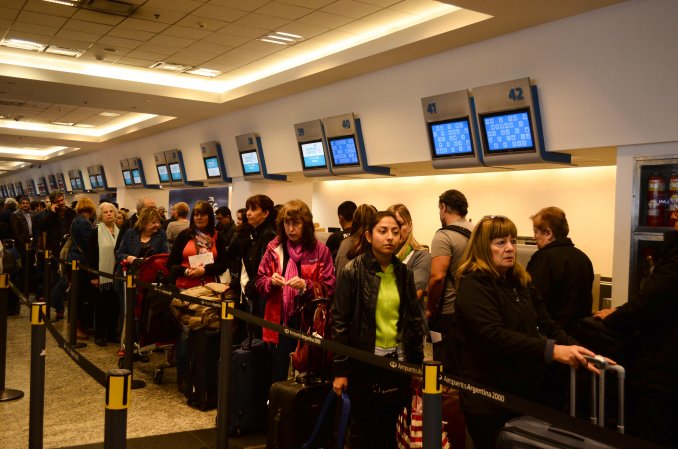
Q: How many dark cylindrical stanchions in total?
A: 9